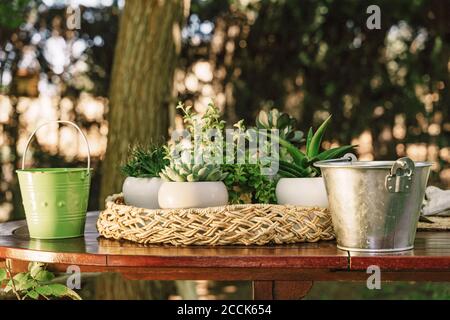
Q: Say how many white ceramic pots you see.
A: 3